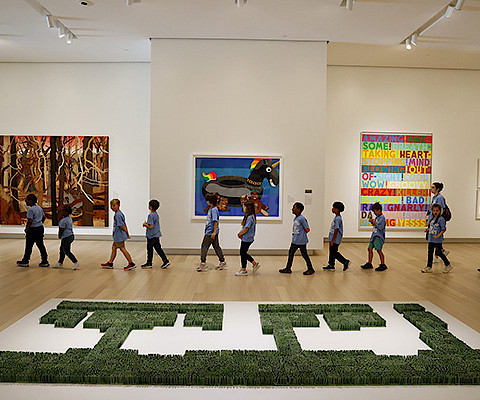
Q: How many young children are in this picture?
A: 10